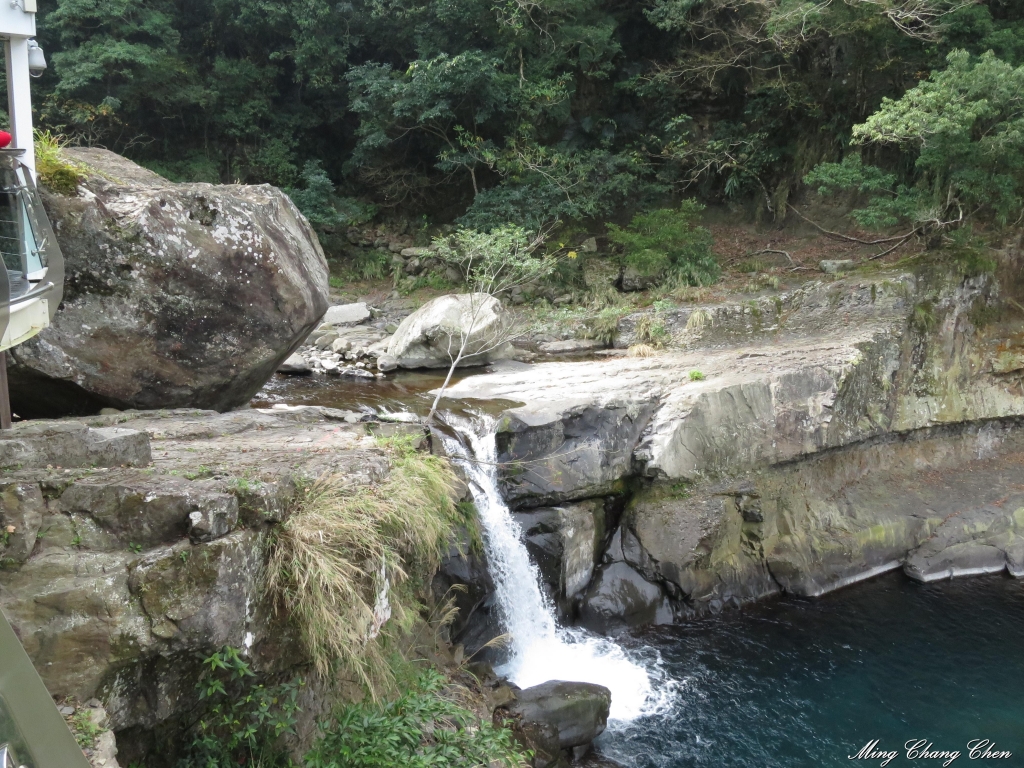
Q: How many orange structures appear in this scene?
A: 0